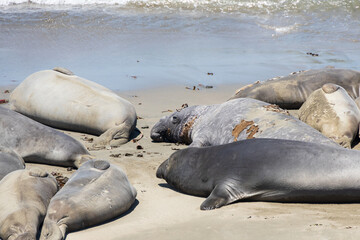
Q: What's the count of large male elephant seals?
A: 2